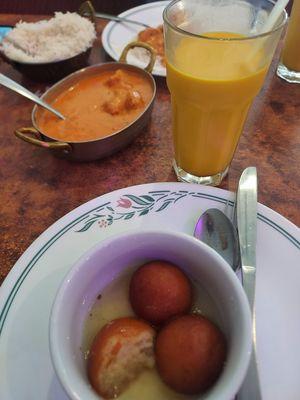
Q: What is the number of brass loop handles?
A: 3